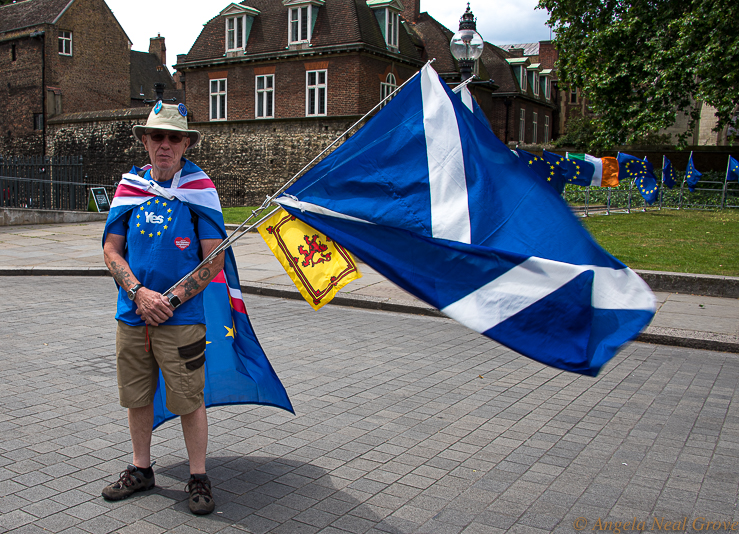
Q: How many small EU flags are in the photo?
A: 7